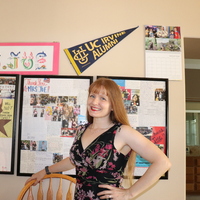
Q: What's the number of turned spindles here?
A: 5